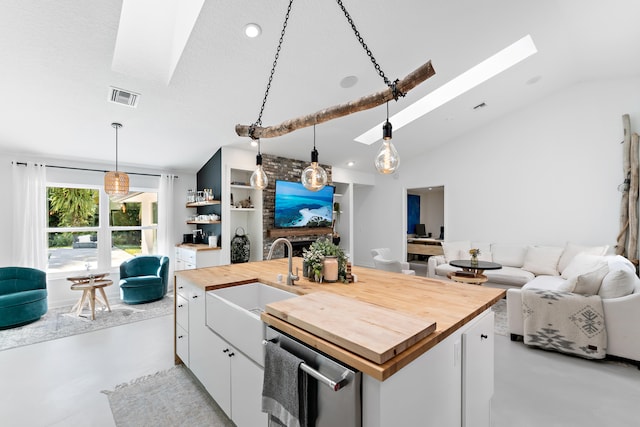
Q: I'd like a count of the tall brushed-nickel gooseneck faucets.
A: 1